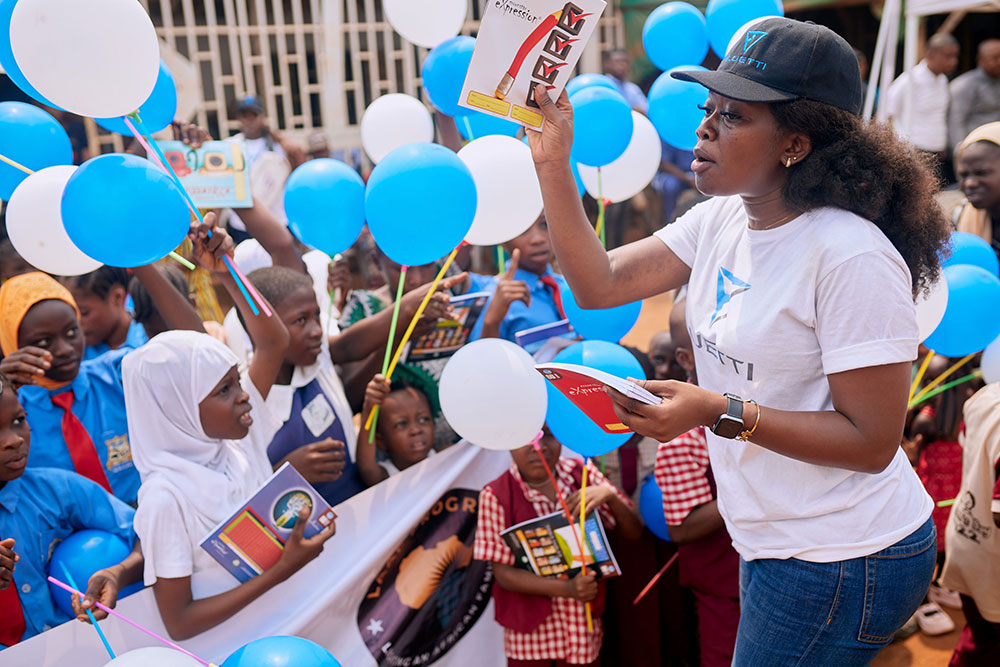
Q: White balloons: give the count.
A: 11